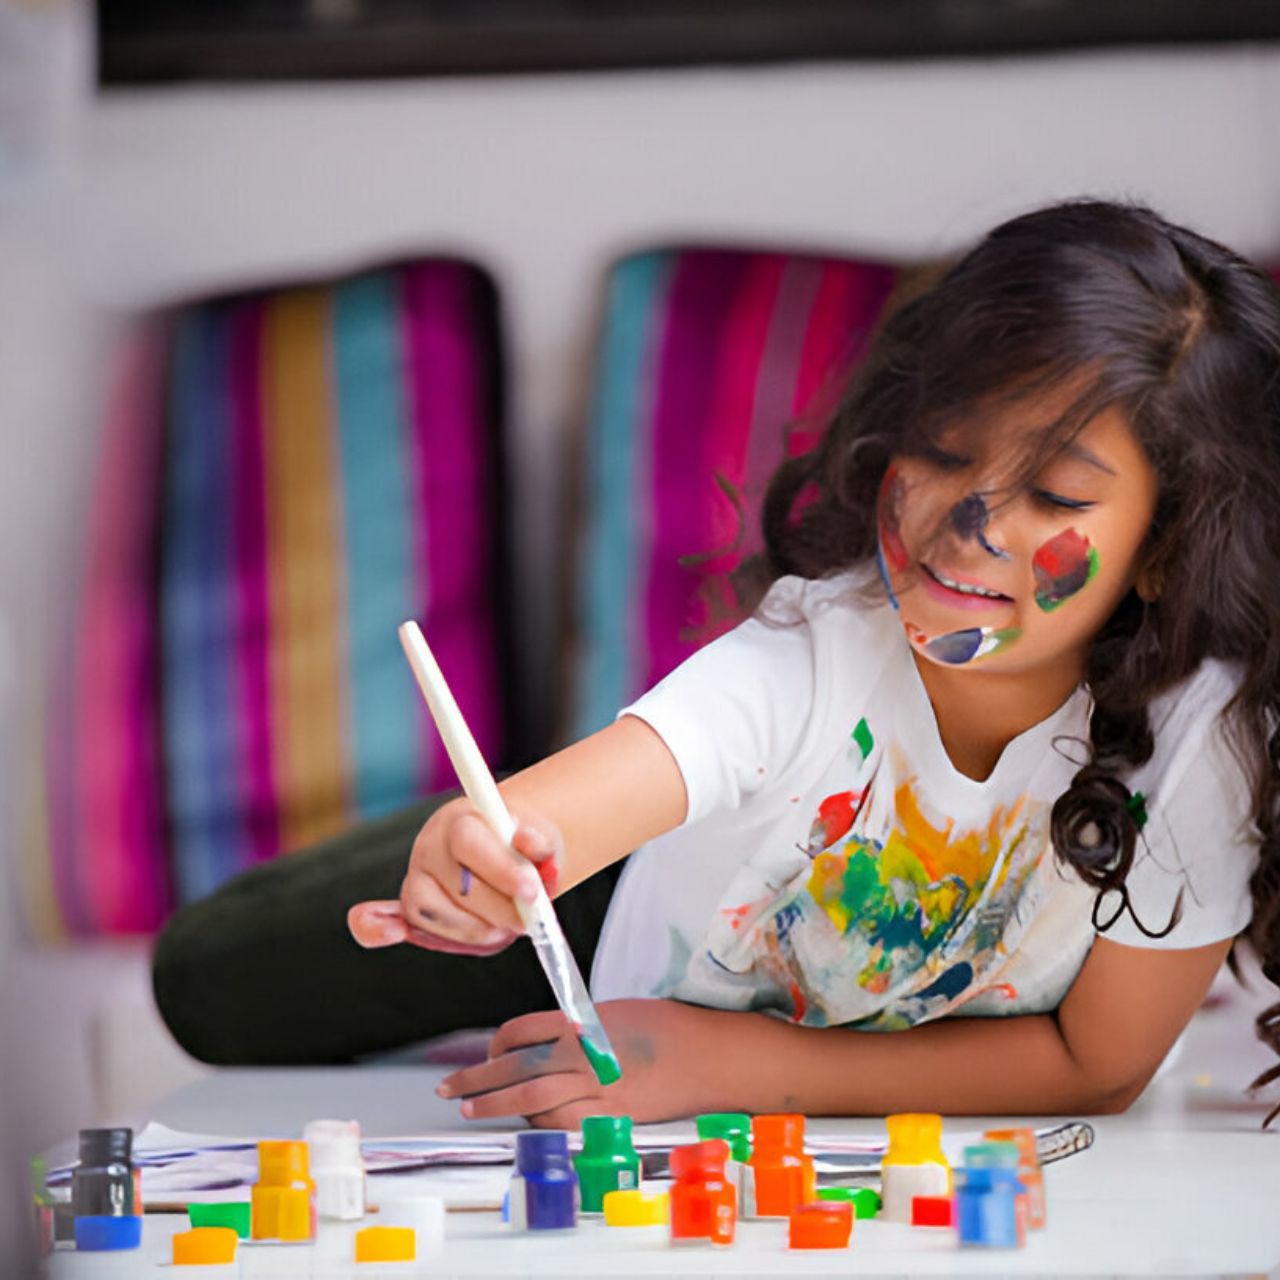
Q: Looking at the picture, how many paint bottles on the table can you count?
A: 11